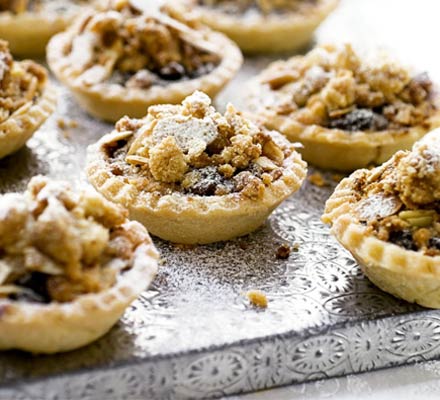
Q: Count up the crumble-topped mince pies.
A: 8